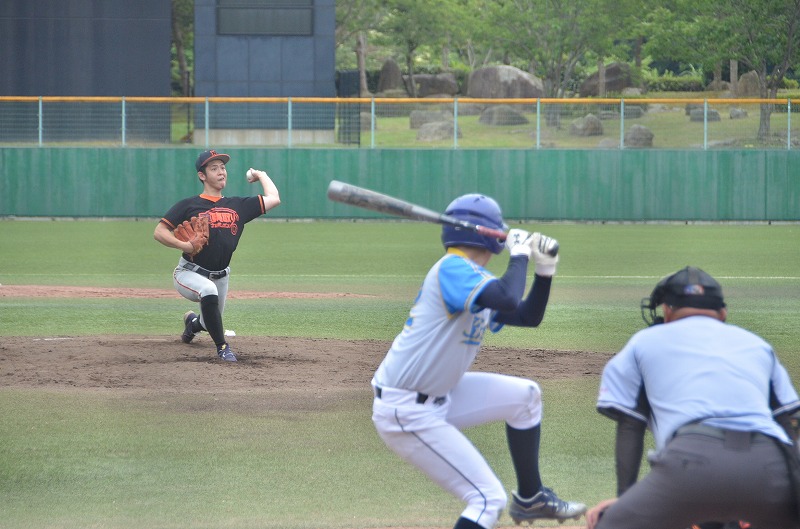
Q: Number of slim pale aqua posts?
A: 10